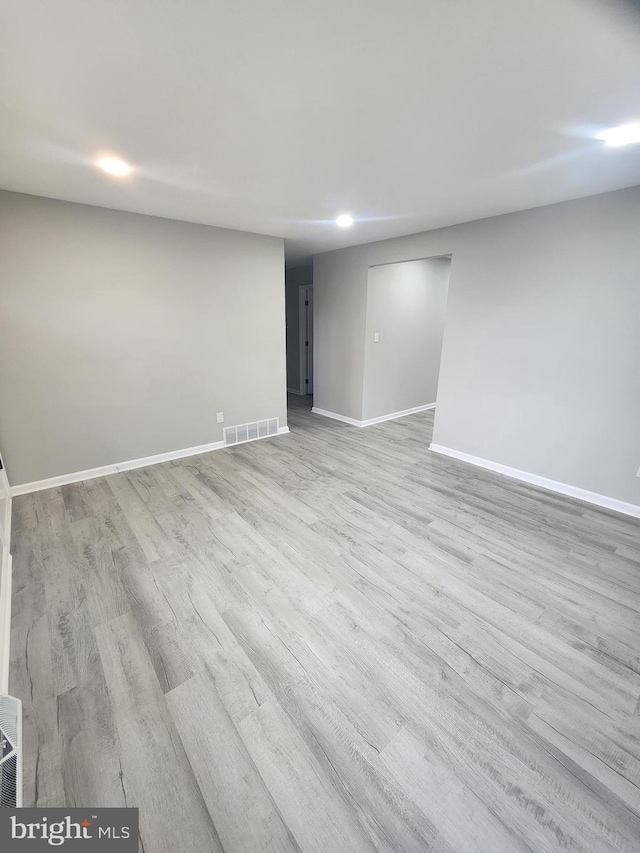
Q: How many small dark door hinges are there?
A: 3